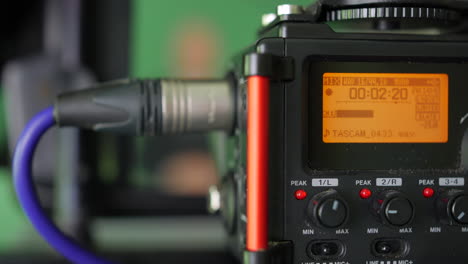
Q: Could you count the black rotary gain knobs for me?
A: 3